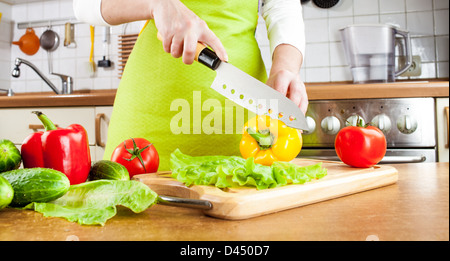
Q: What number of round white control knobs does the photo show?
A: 5